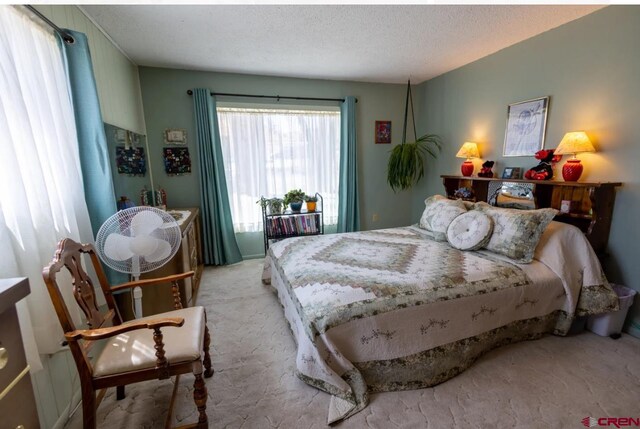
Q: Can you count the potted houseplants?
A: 4